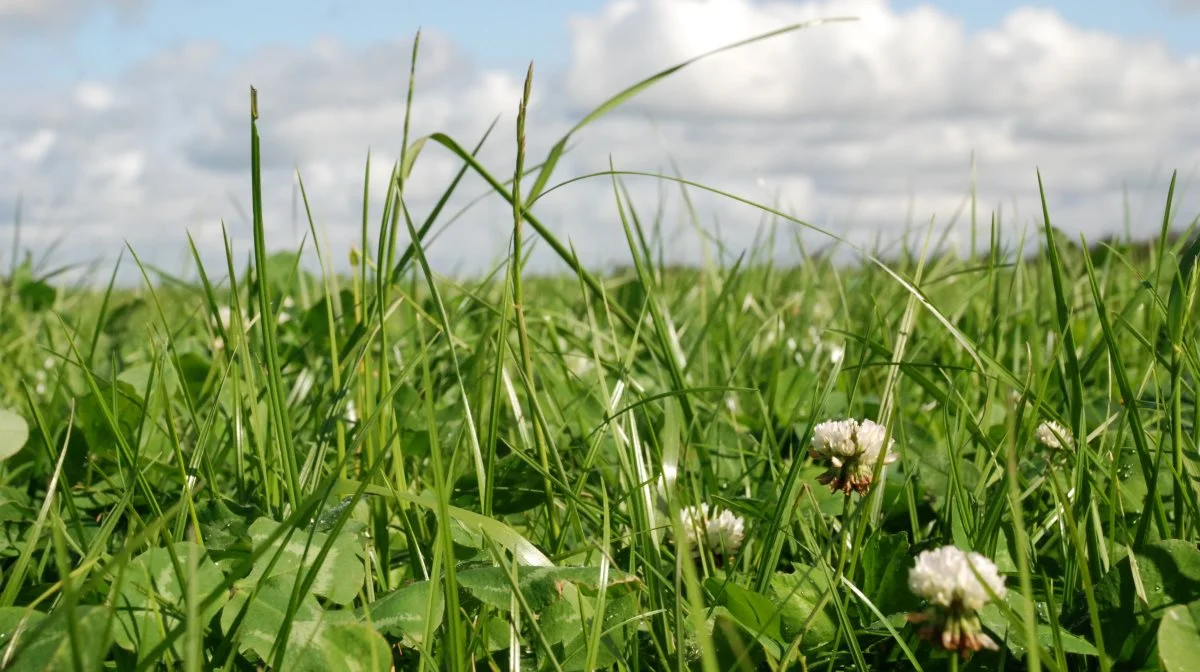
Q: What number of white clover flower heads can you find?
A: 4